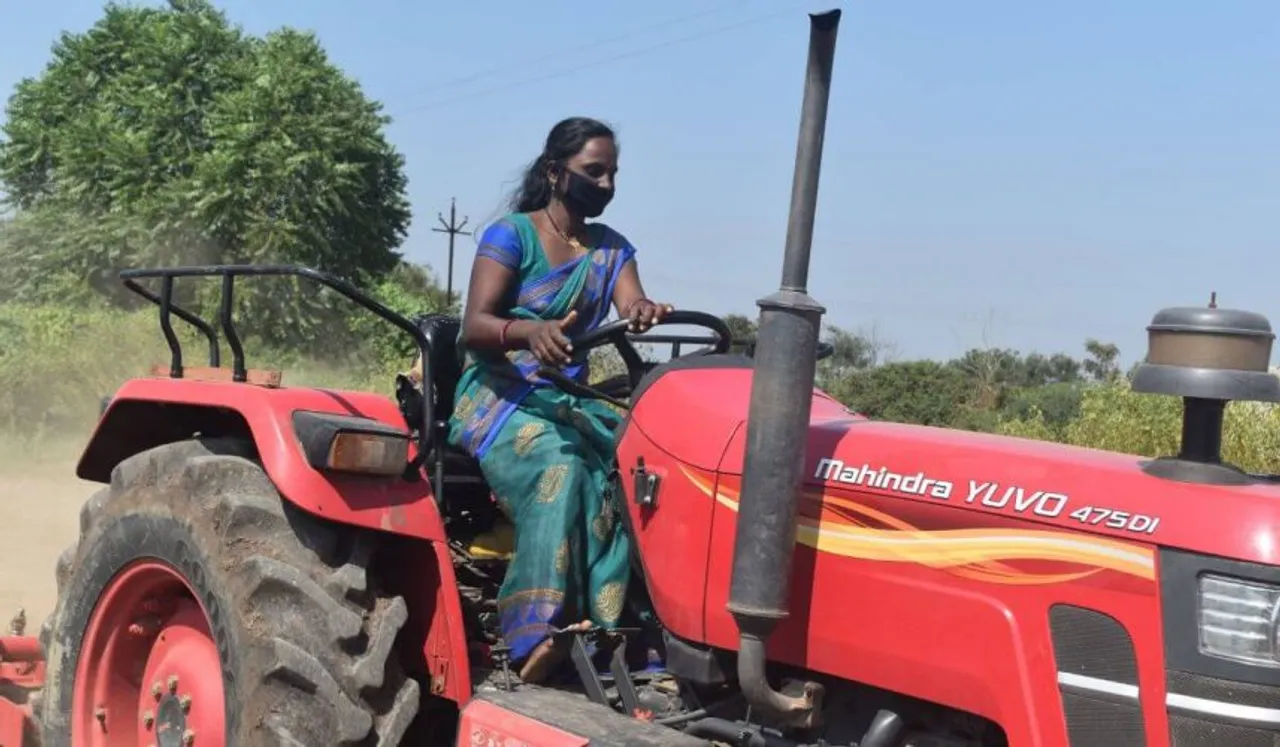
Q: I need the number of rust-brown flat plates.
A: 1